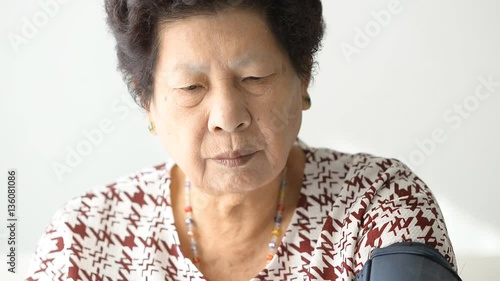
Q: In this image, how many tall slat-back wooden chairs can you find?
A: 0